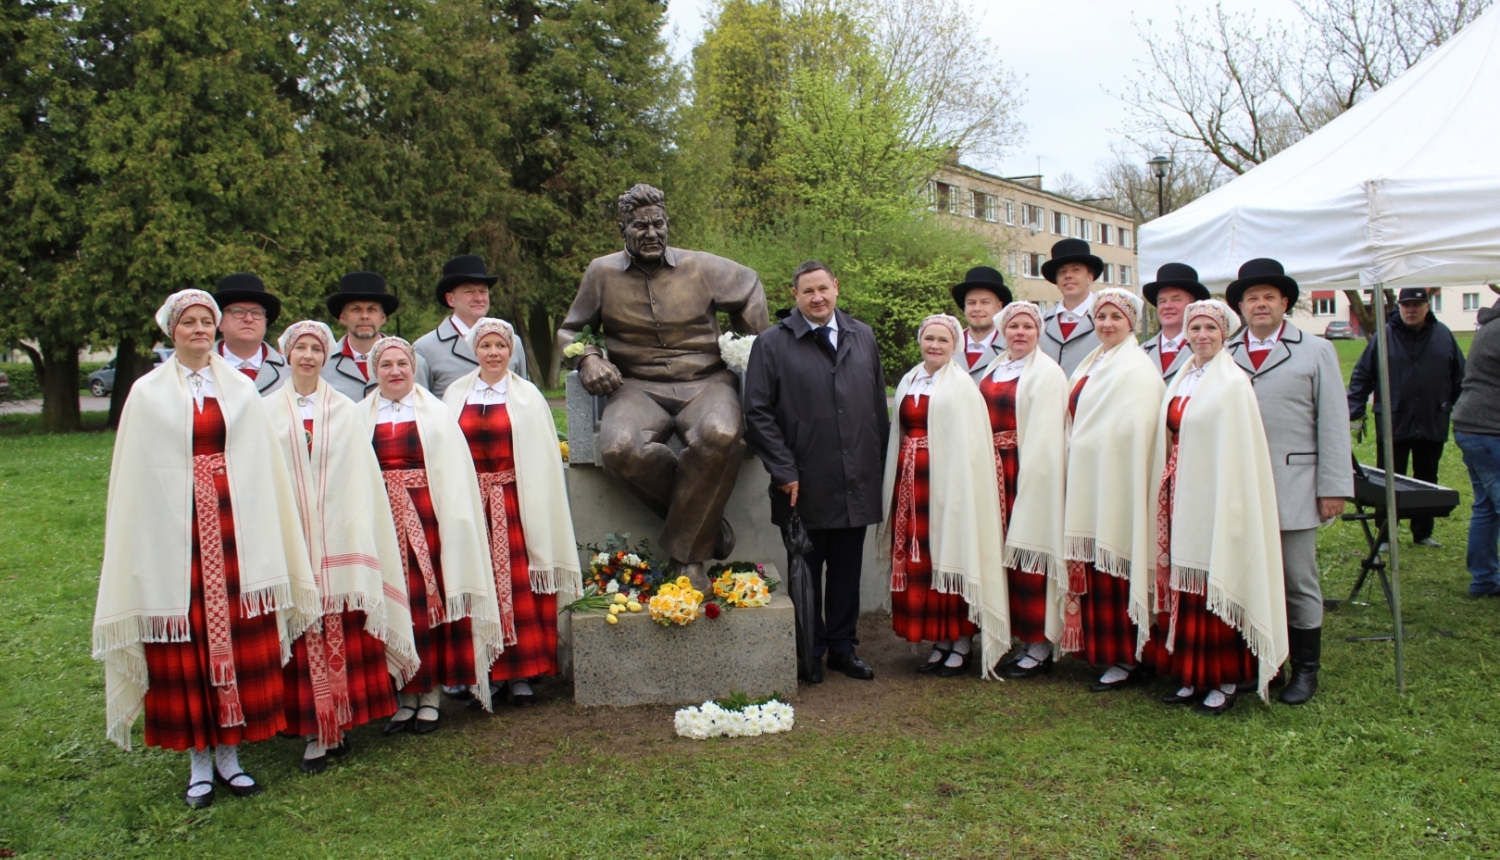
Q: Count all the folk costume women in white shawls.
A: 8